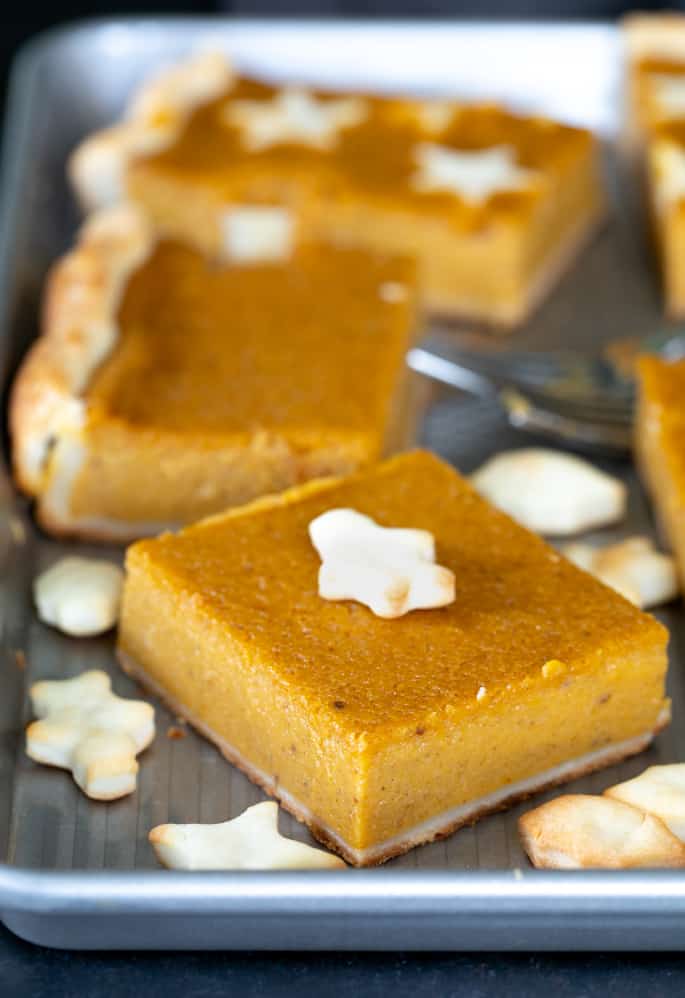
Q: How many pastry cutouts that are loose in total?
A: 7